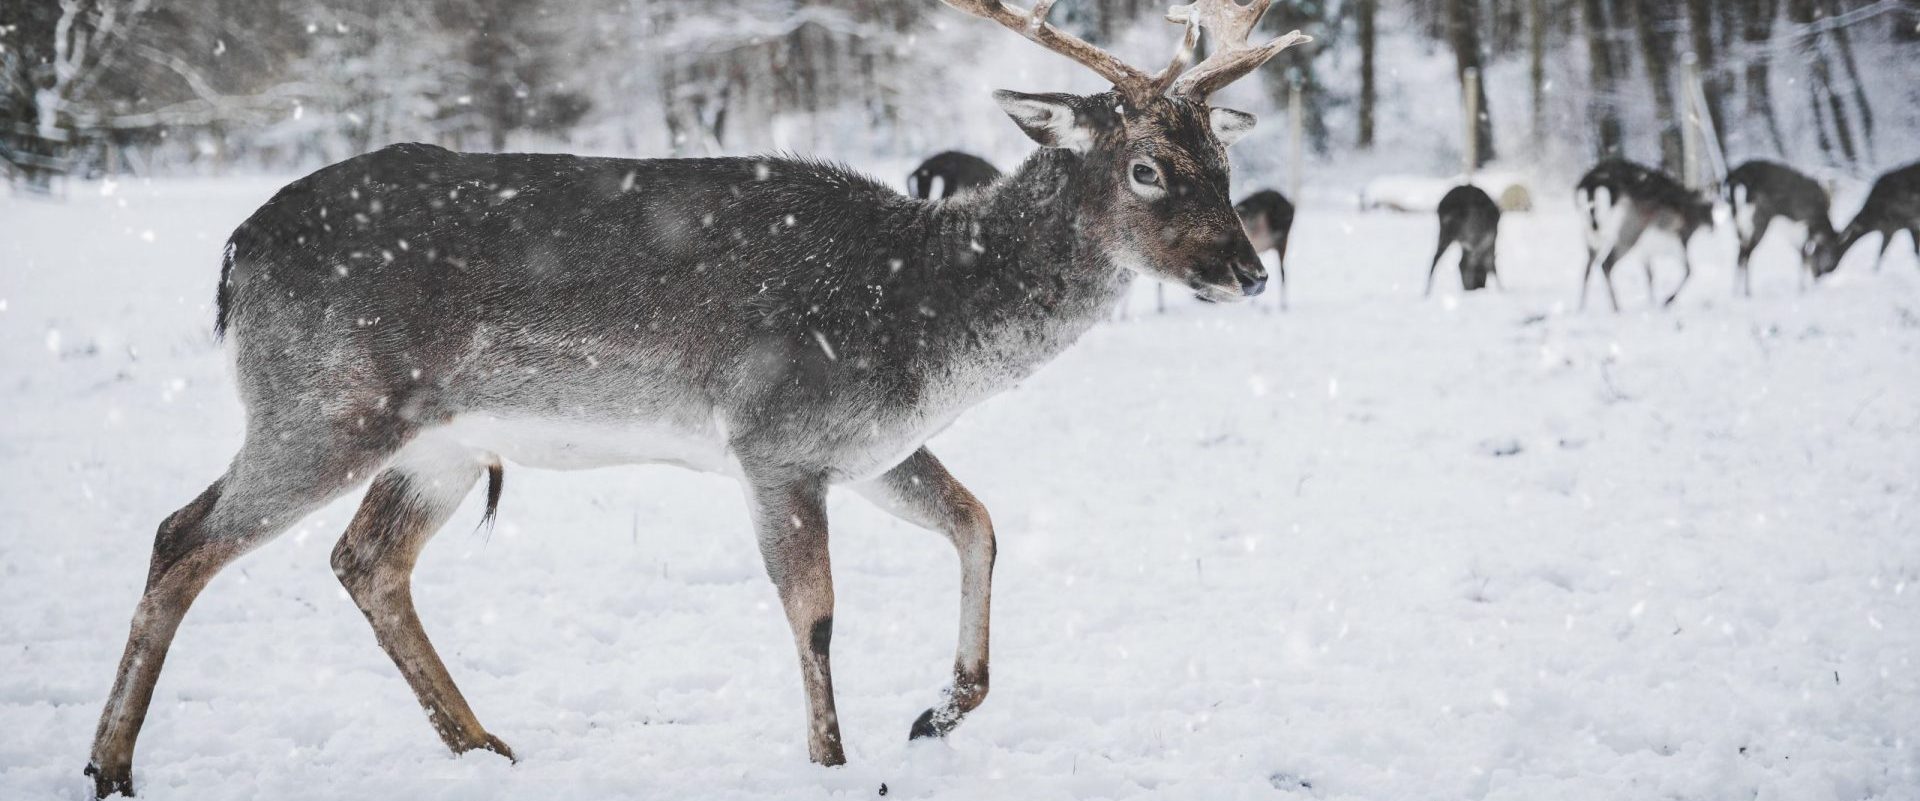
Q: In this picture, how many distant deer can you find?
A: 6